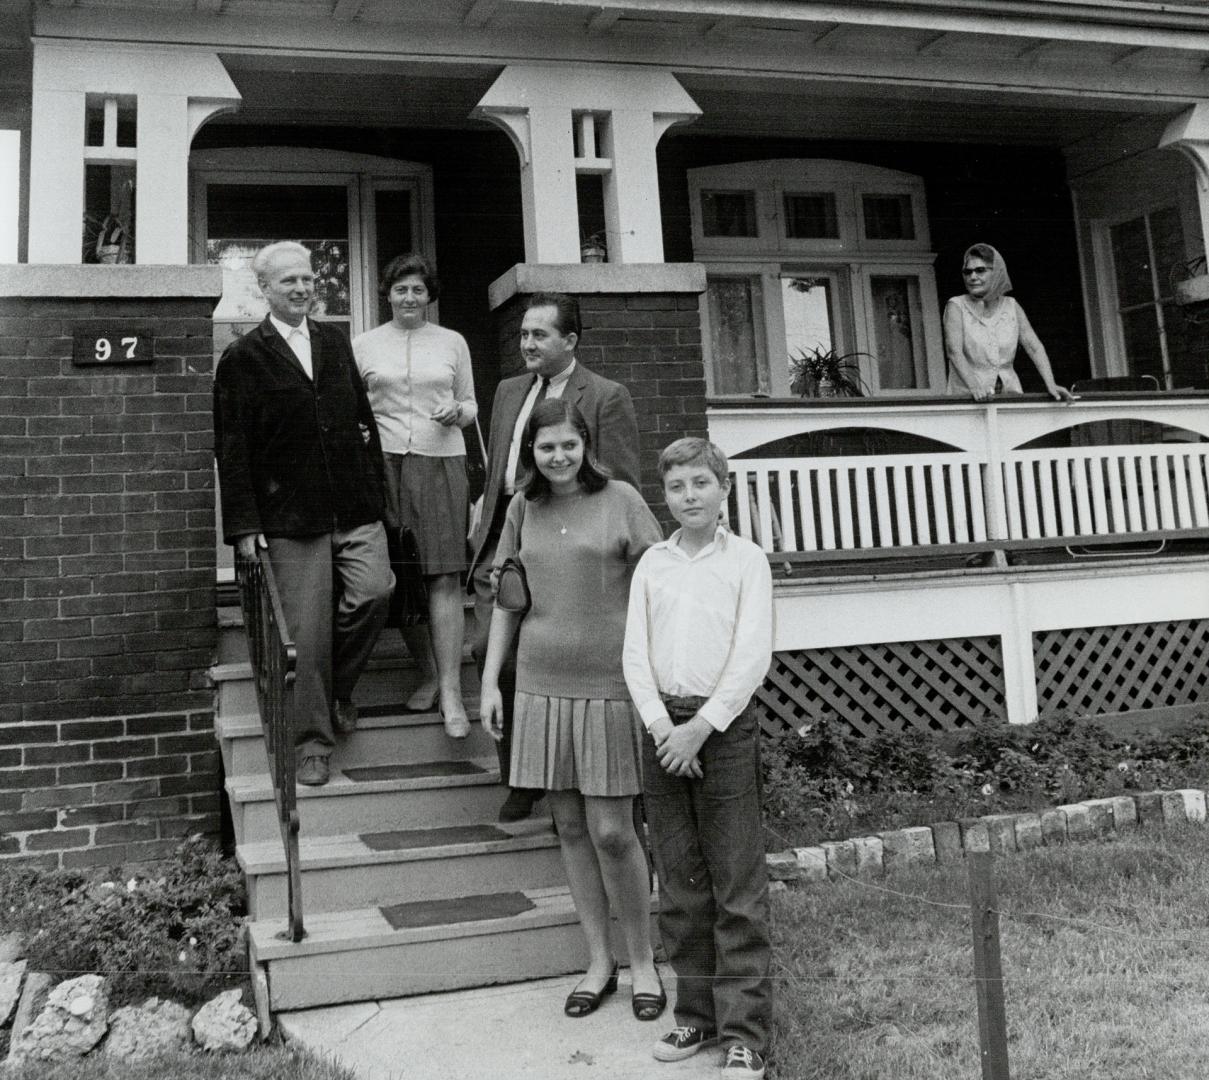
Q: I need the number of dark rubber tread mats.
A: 4